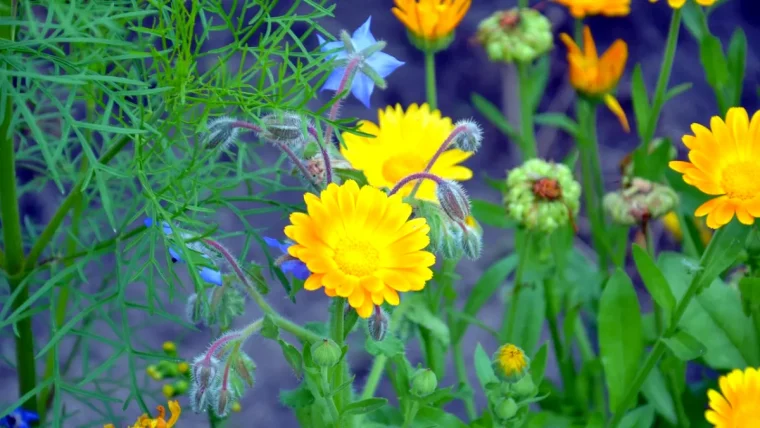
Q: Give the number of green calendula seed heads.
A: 3